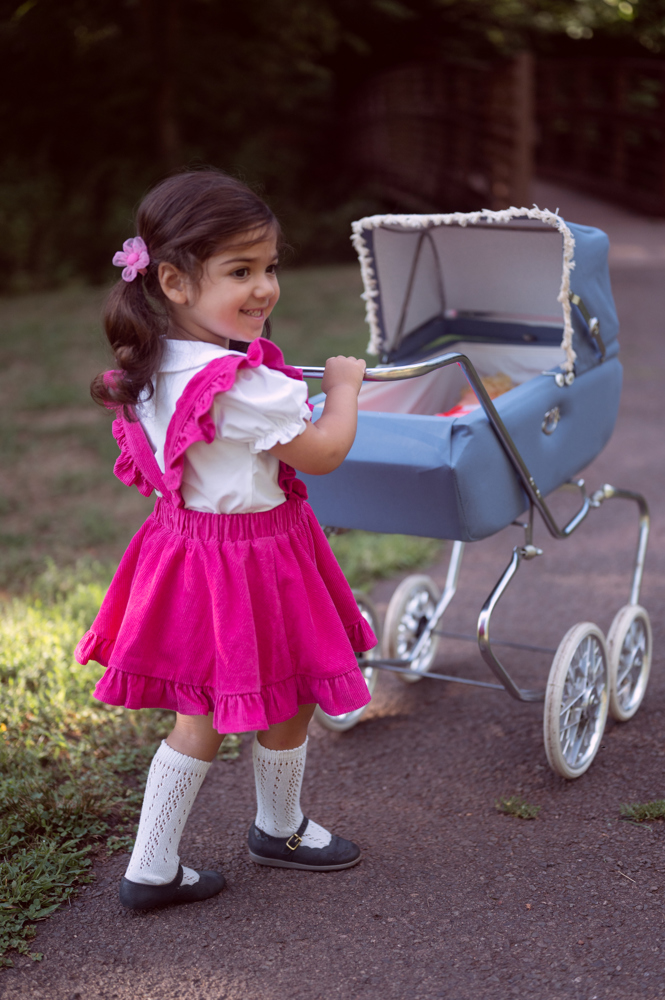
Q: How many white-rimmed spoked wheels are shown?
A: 4